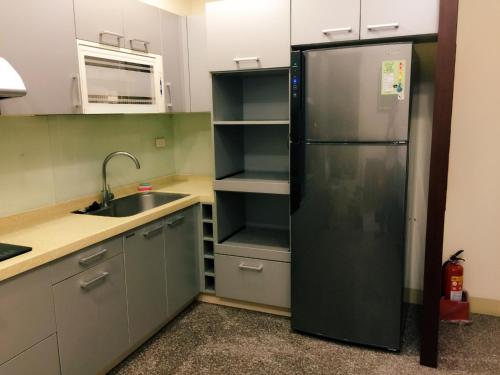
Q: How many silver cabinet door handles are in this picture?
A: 12